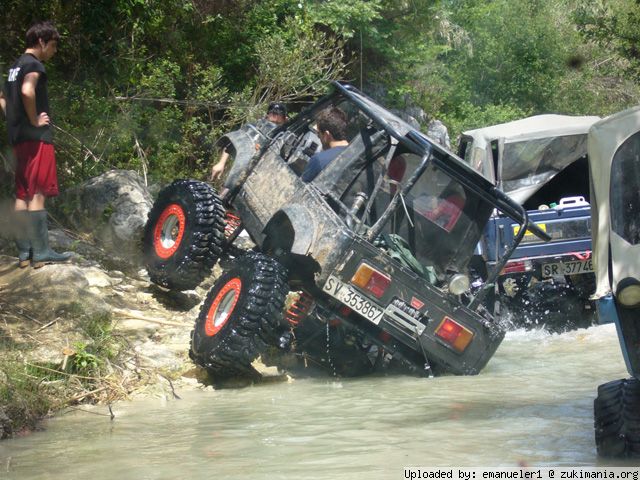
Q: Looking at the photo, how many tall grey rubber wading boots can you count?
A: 2